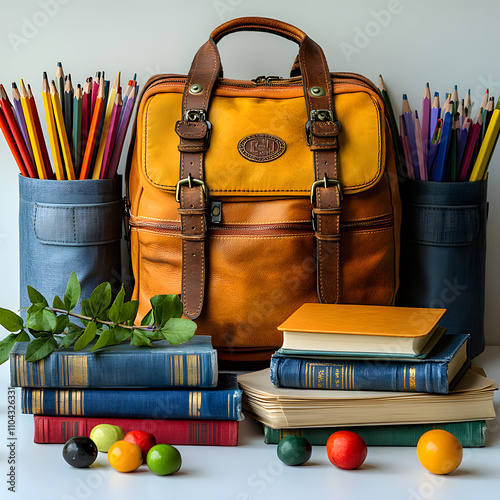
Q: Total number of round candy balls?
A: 8